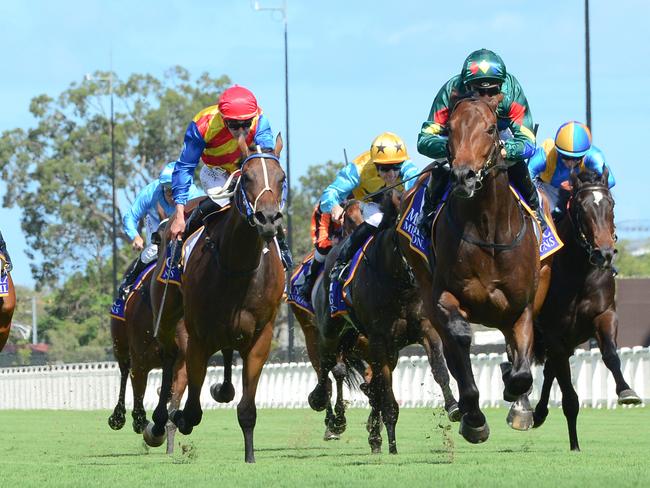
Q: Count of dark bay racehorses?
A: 2